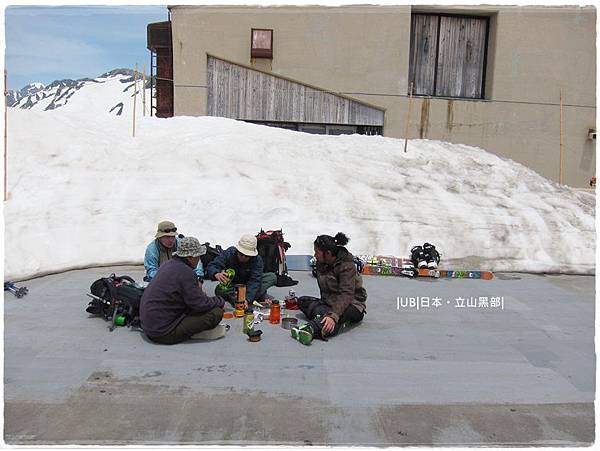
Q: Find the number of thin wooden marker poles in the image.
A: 5